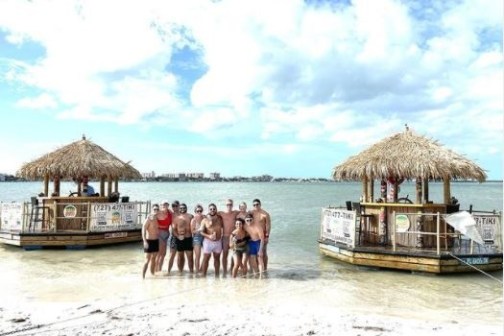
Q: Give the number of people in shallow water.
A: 11